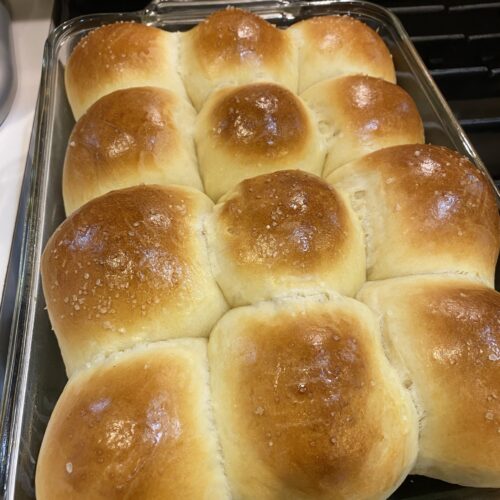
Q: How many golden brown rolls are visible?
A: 12